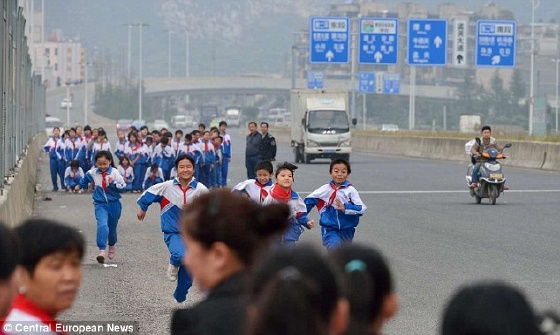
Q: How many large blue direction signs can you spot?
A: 4